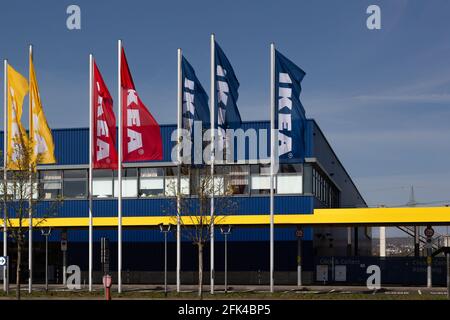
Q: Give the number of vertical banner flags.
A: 7